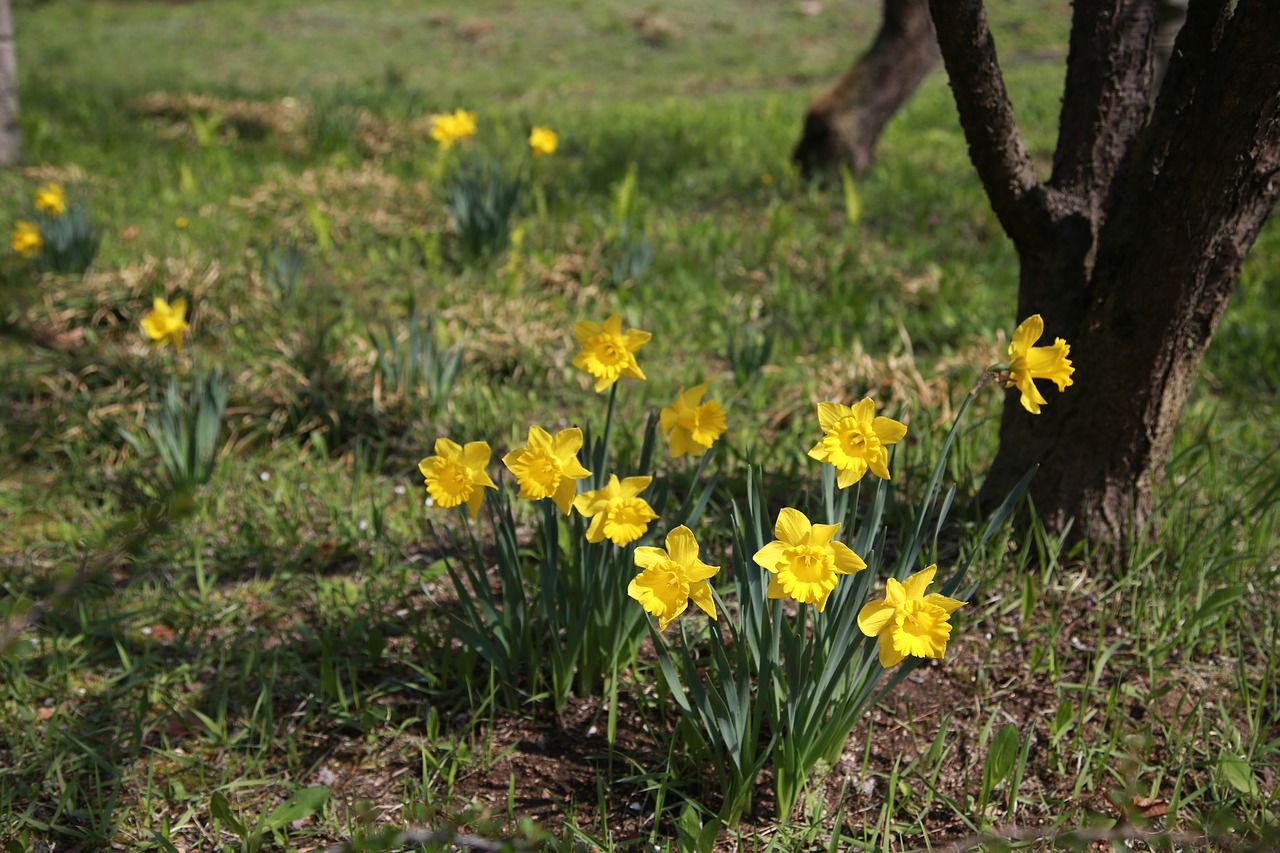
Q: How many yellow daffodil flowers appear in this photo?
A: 15